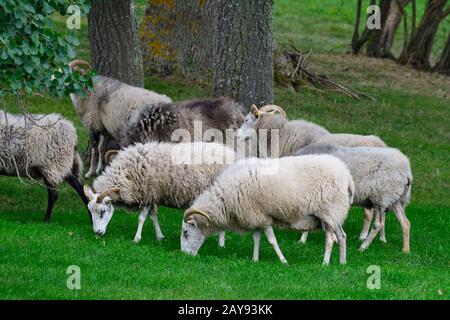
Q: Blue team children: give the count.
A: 0